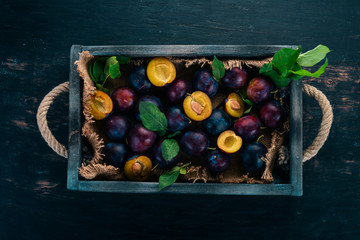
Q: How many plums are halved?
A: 6